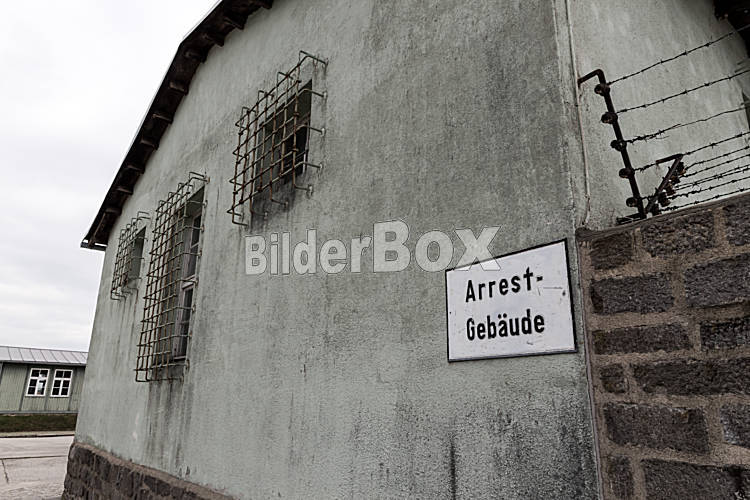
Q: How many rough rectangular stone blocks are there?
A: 13